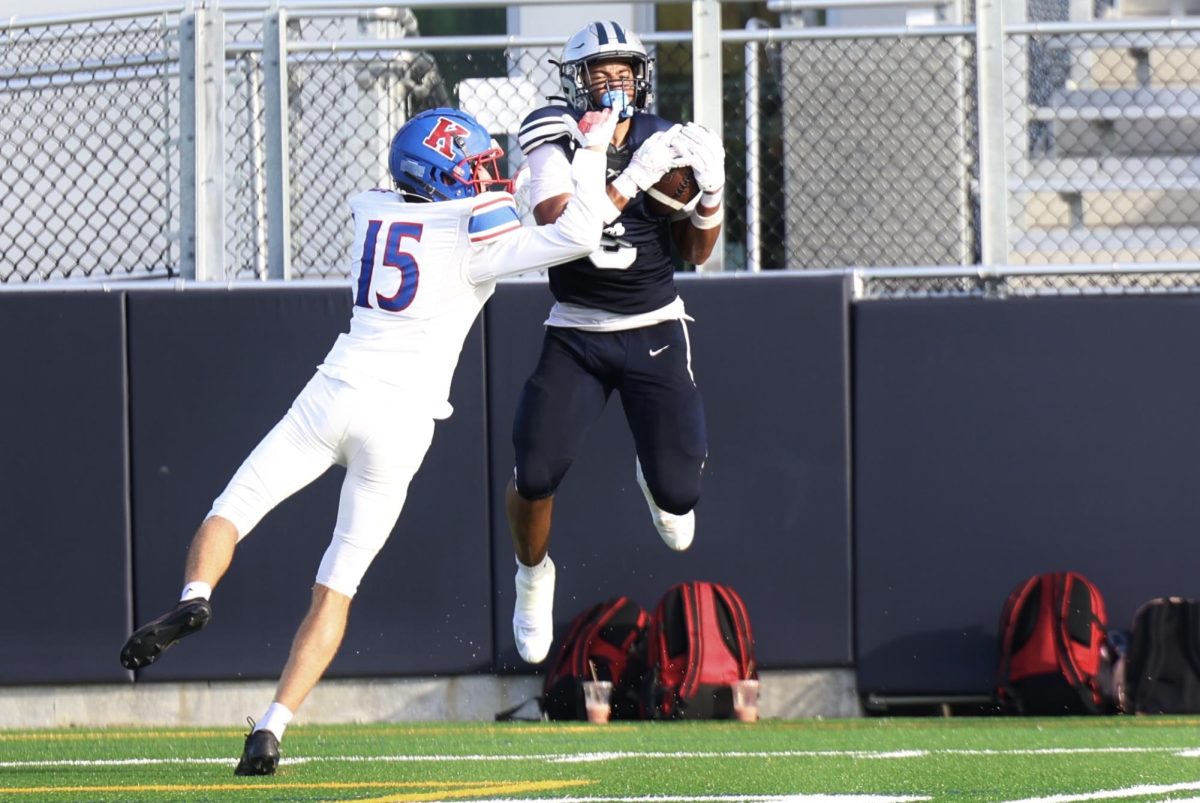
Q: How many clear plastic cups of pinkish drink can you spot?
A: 2